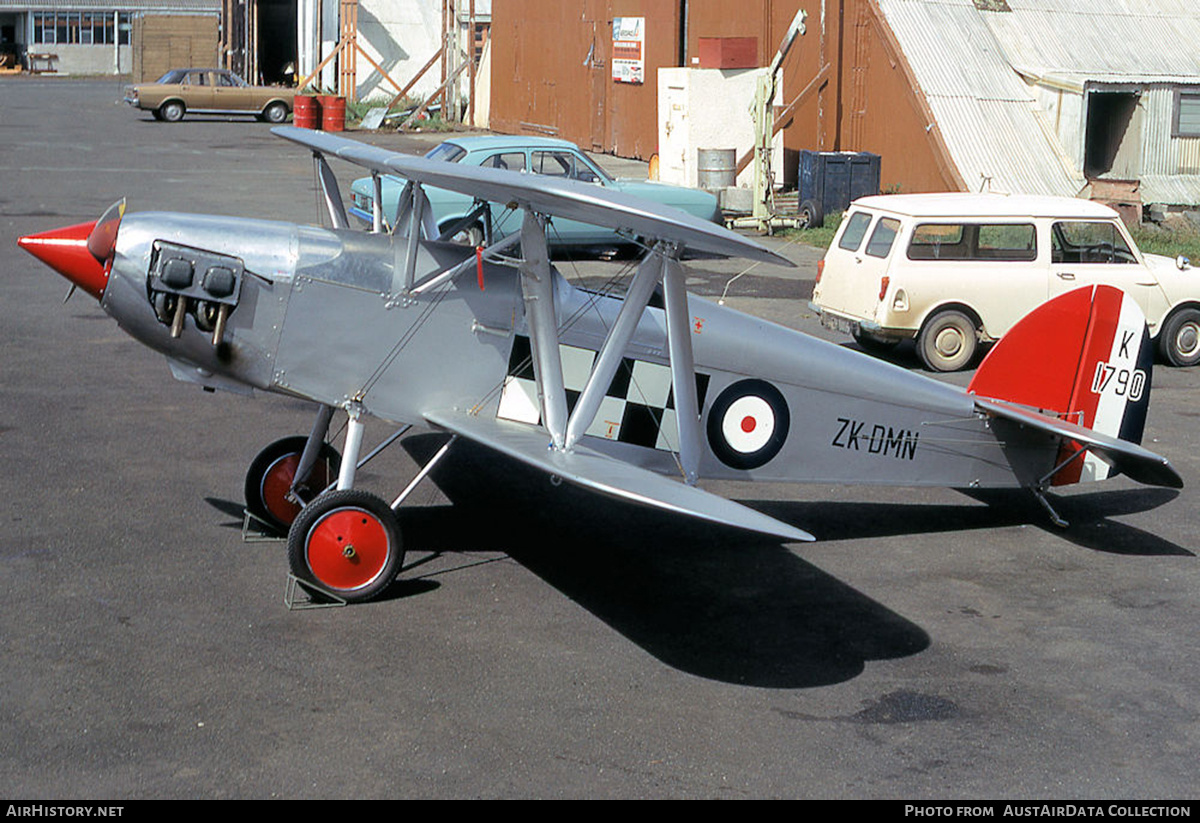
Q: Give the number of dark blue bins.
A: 1